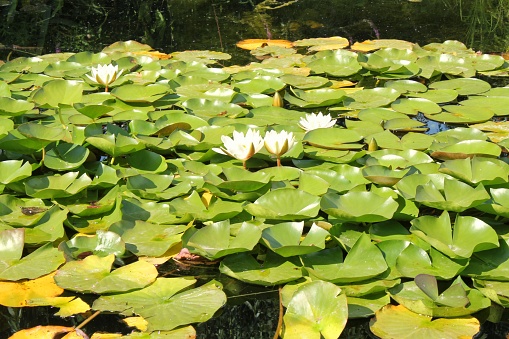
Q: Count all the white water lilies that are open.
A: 4